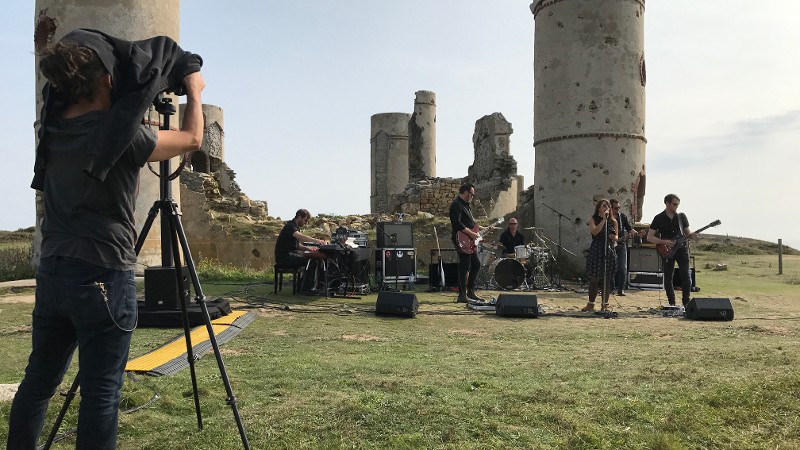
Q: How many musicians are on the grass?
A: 6